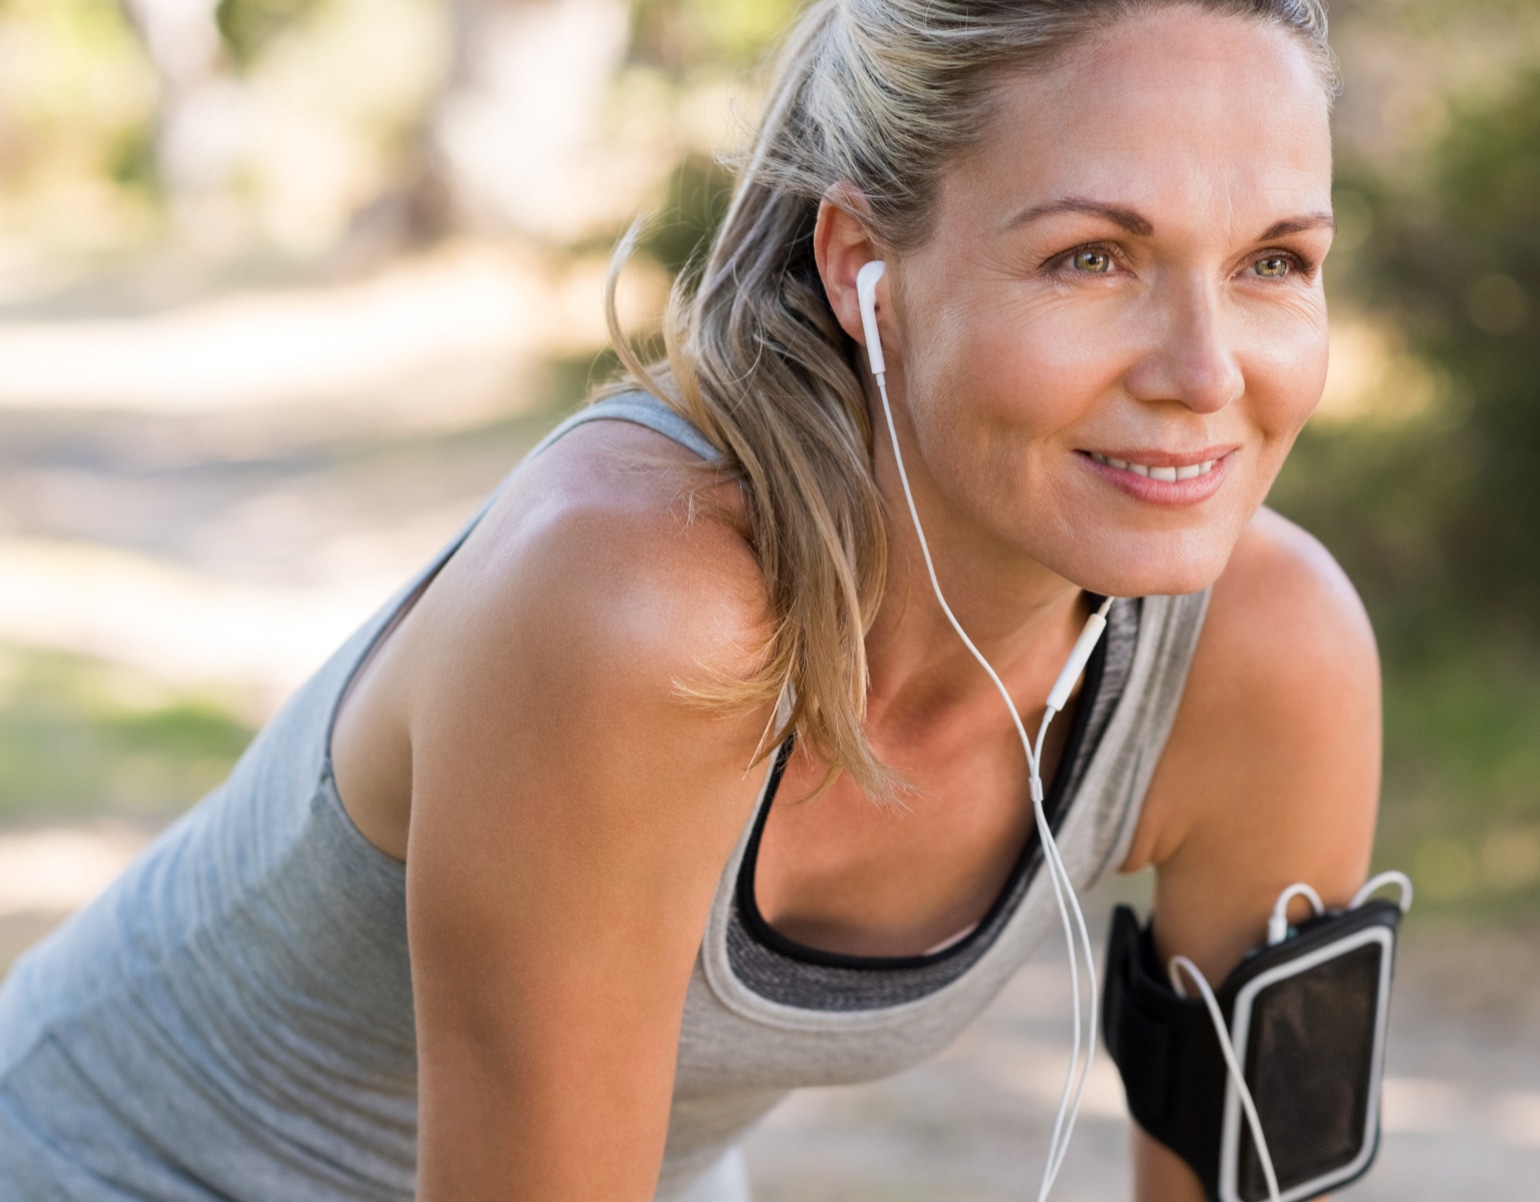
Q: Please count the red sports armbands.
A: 0